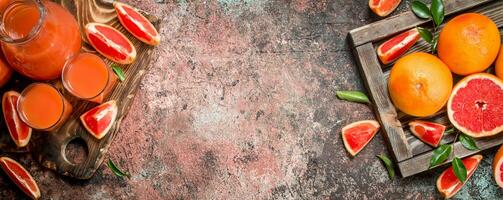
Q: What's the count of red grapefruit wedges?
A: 10